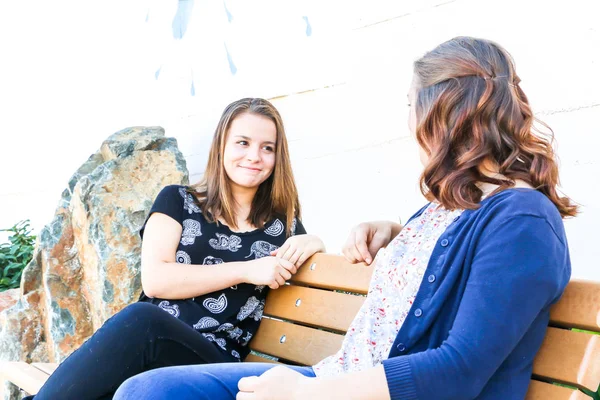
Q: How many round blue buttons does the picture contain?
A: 5